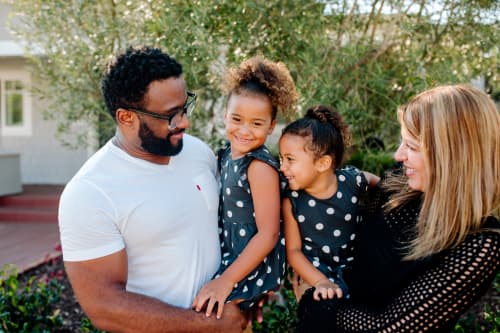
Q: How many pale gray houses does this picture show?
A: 1